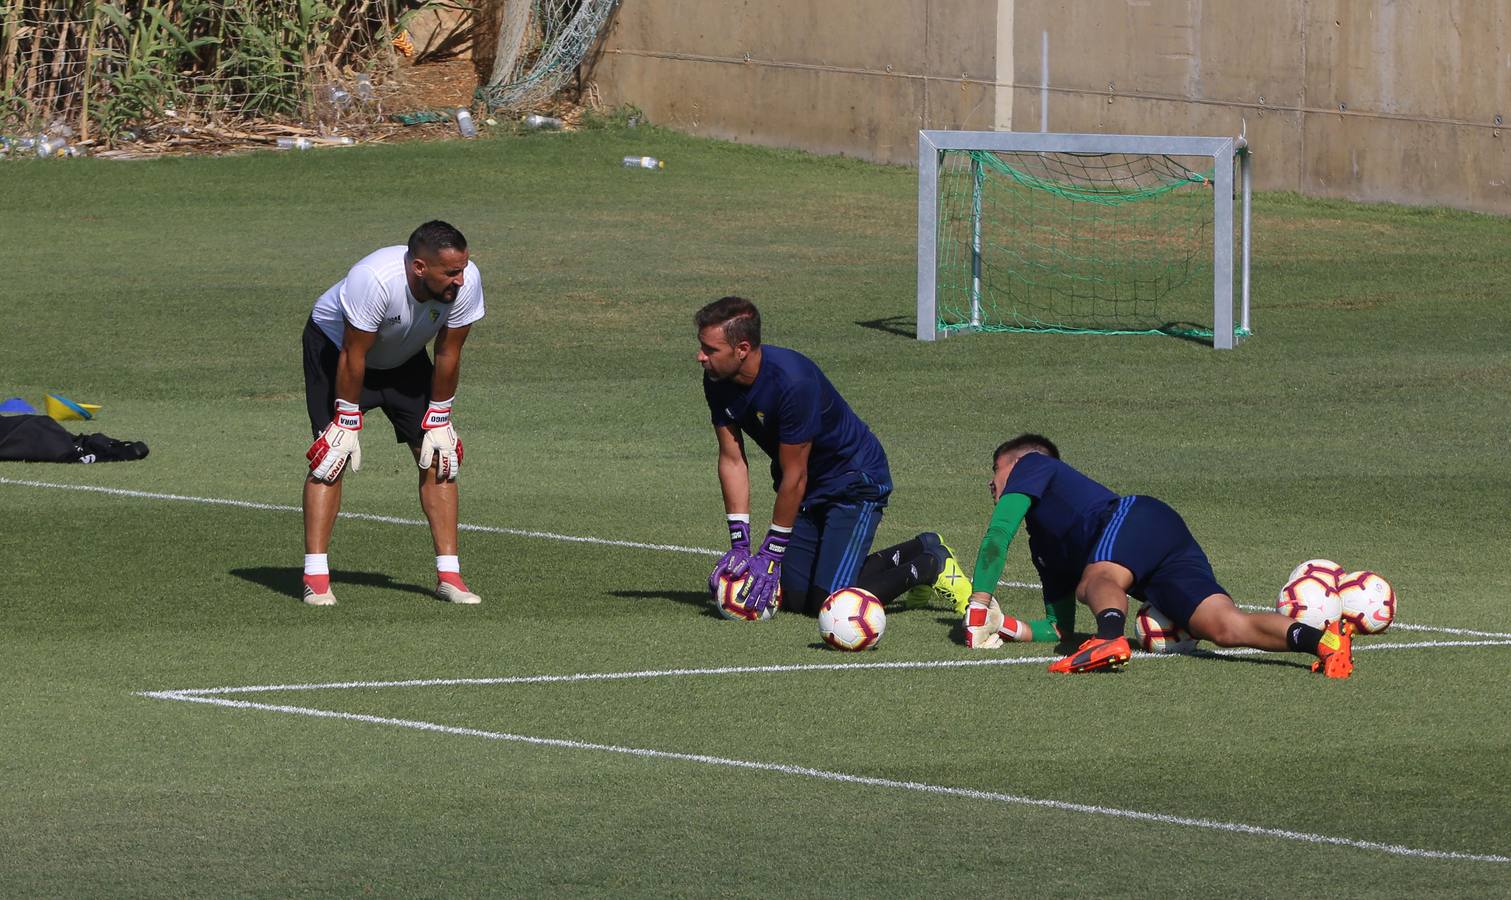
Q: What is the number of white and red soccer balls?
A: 6